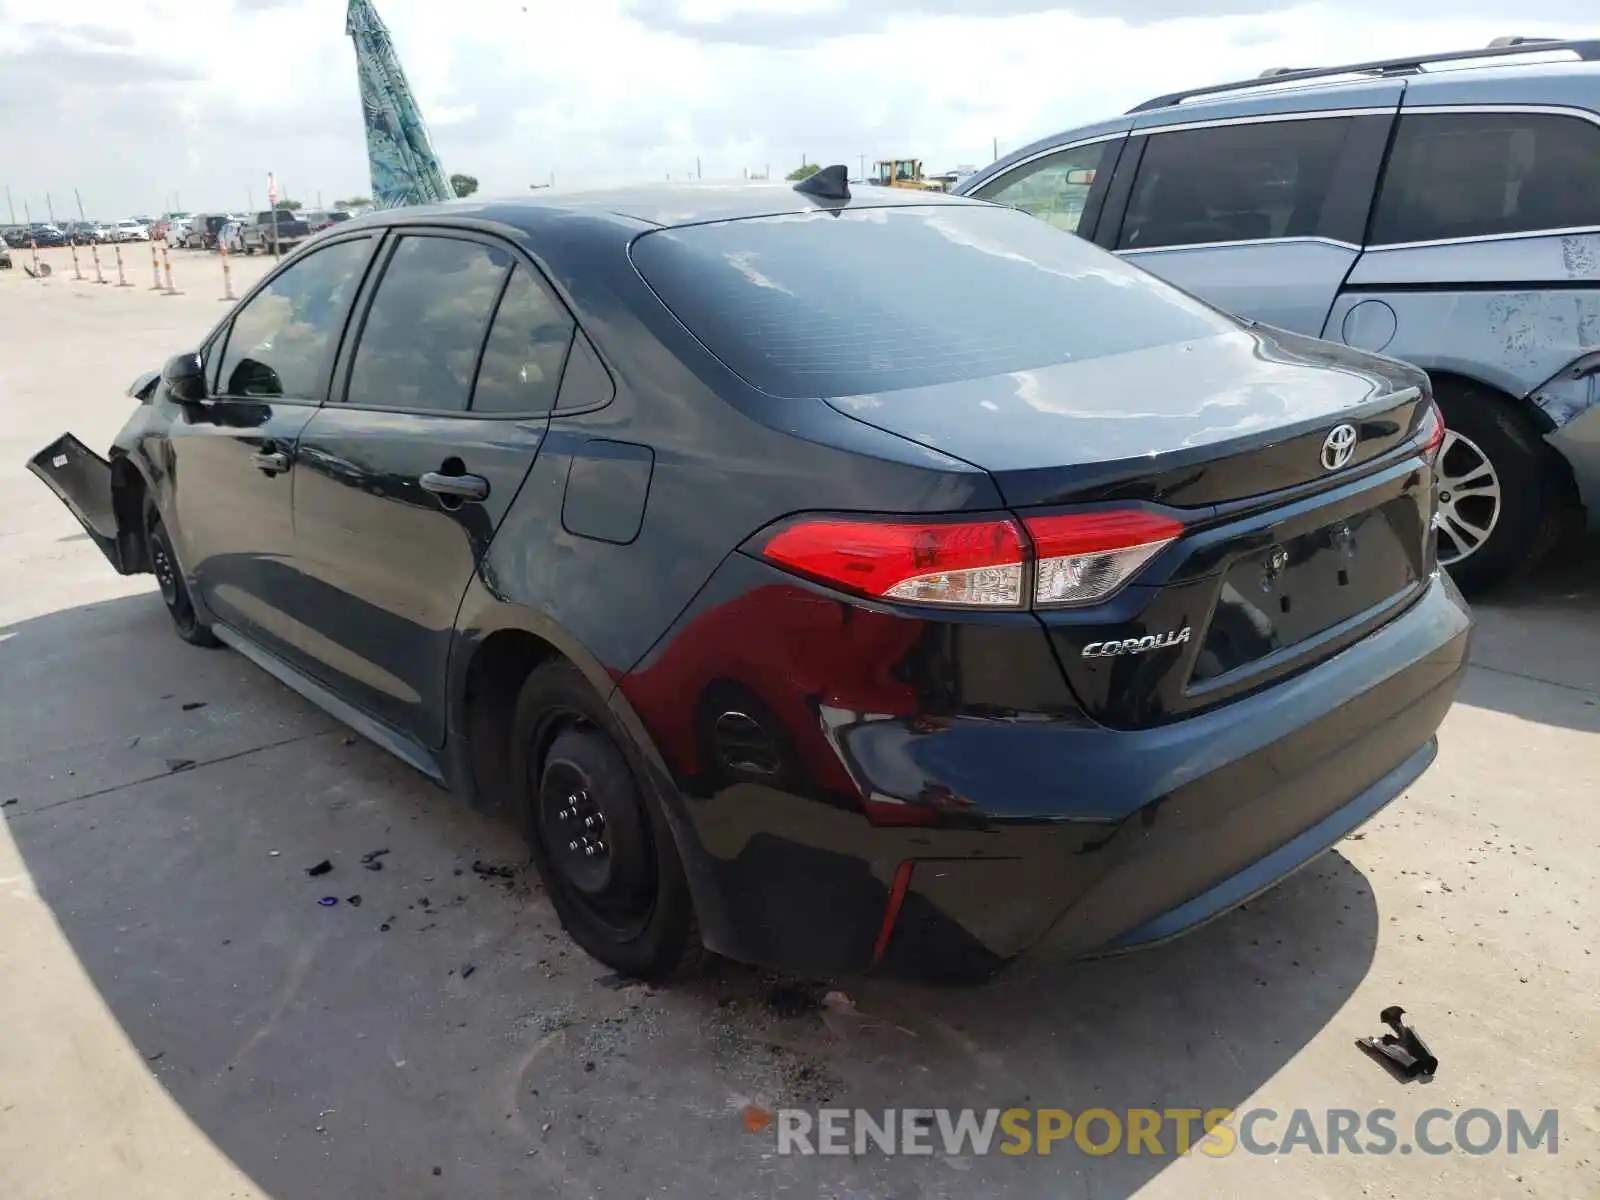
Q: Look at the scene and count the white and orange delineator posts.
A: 7